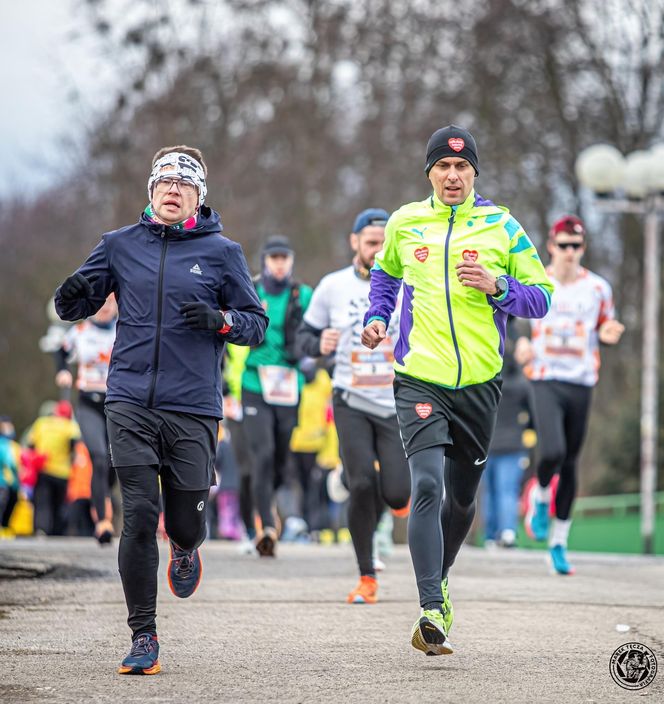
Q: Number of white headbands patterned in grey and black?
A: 1